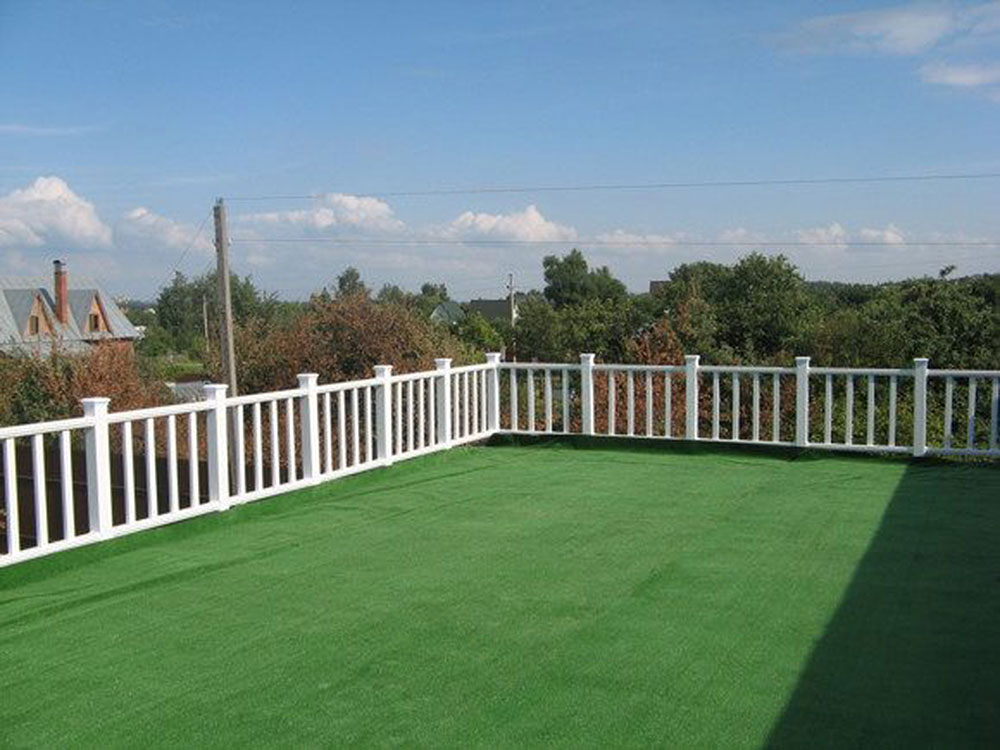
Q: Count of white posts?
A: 10